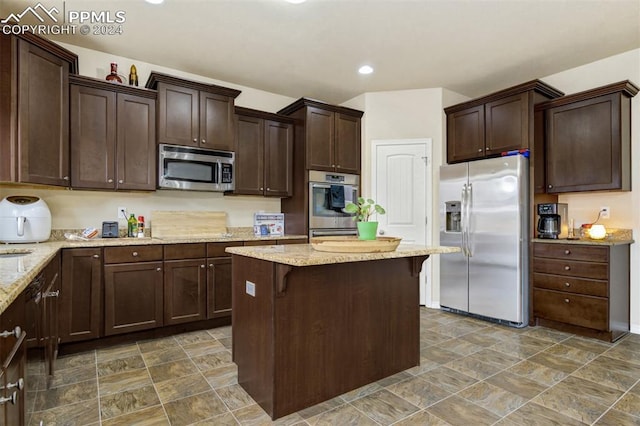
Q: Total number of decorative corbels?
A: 2